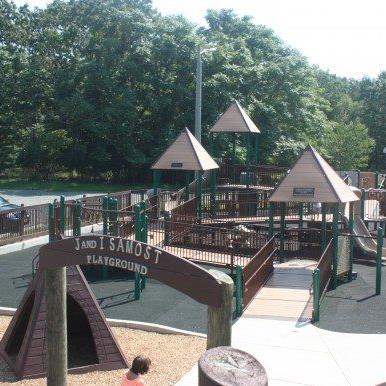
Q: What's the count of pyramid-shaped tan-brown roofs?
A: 3